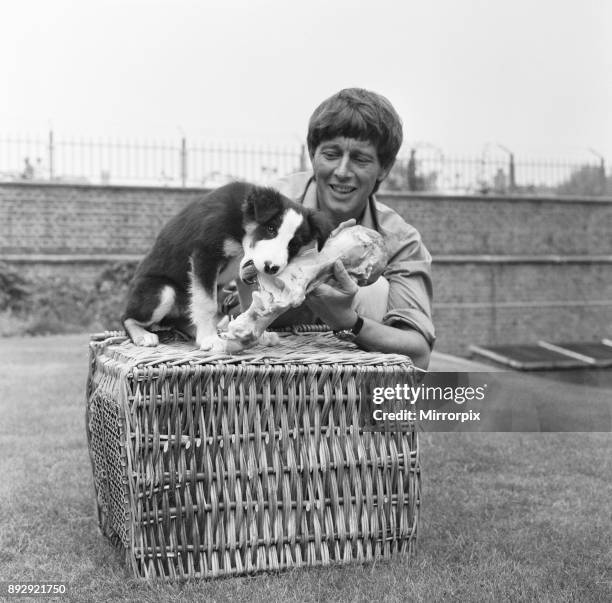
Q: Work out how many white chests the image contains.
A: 1